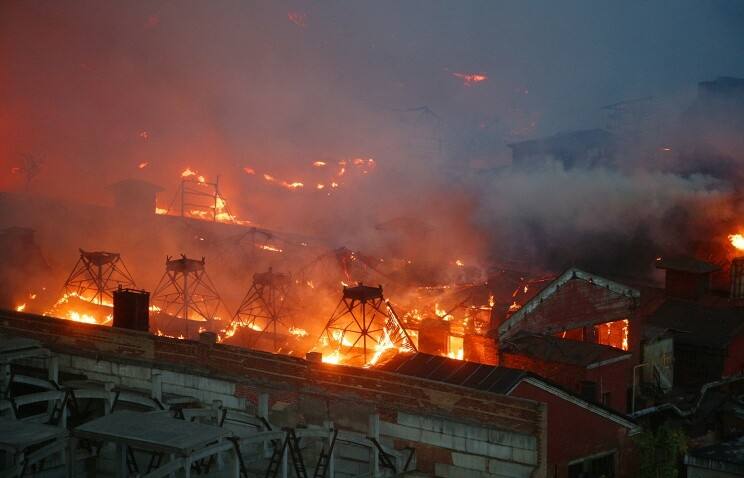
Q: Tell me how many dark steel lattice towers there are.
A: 4